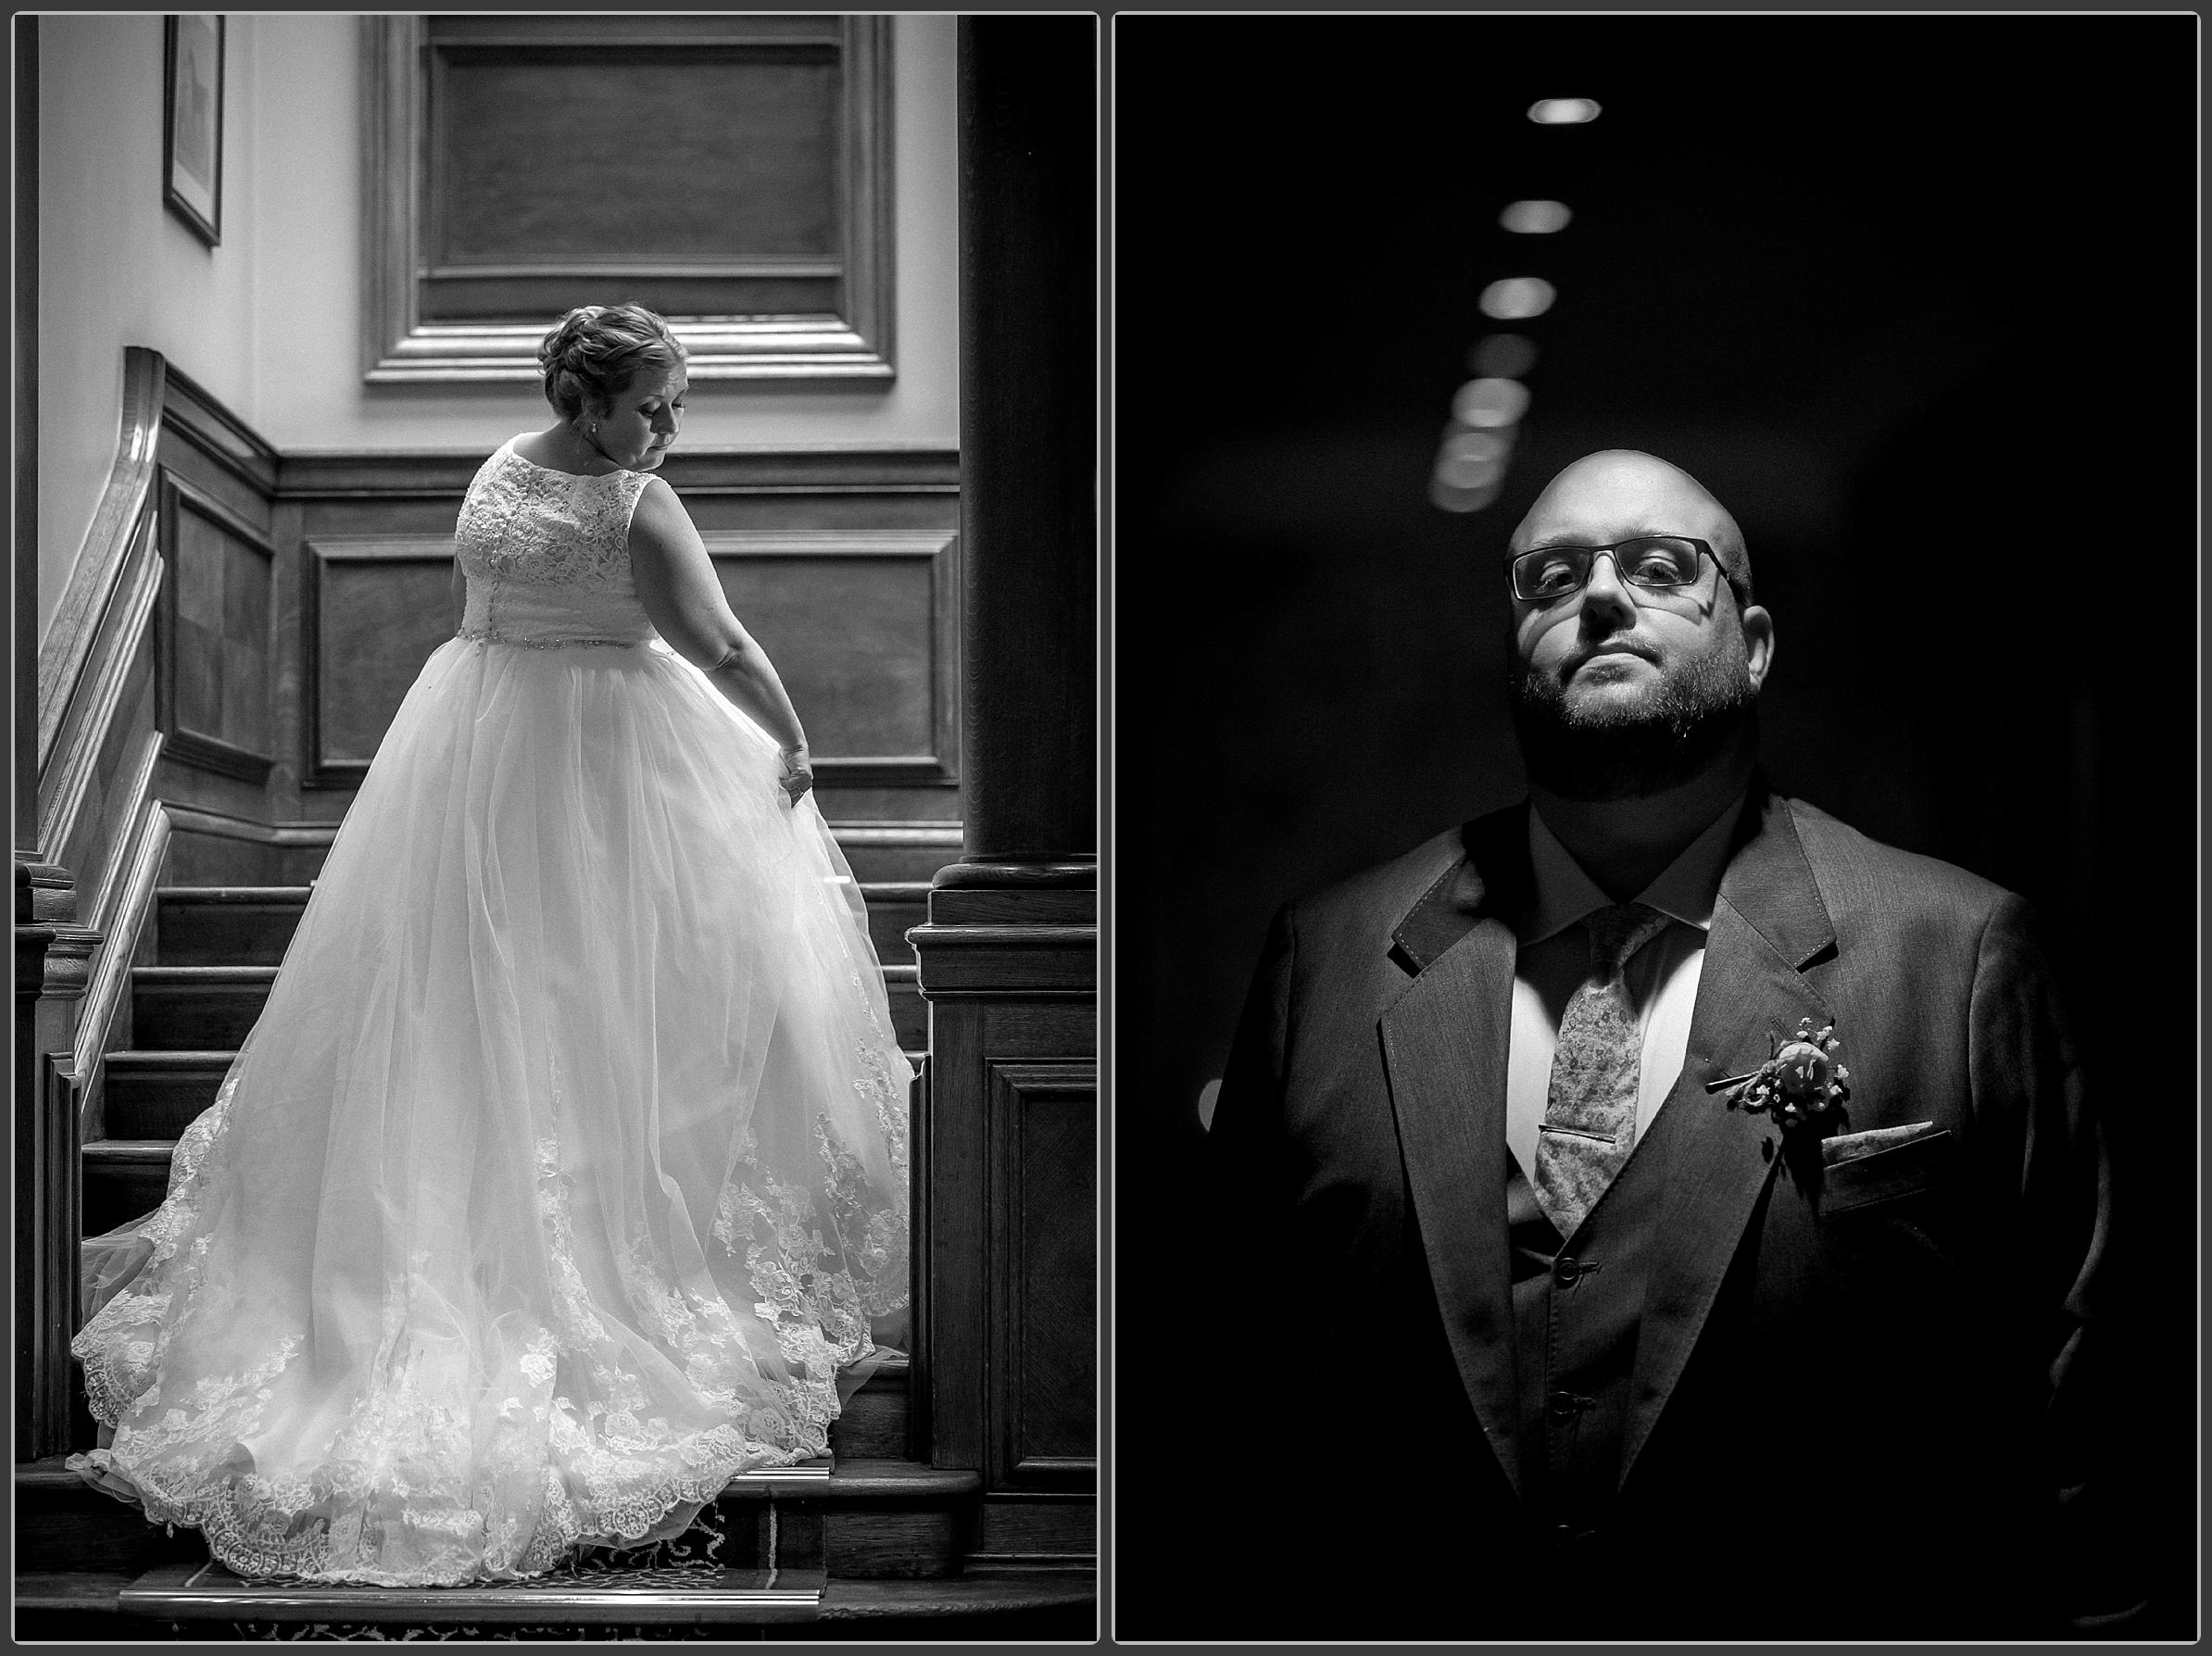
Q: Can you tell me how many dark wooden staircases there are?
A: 1